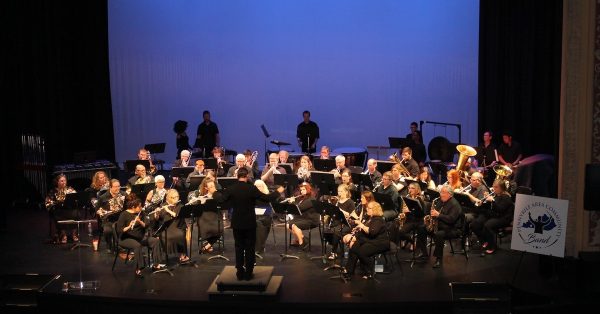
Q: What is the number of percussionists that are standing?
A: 7